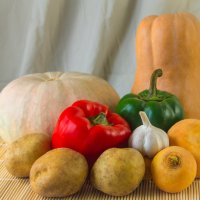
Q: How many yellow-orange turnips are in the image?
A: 2